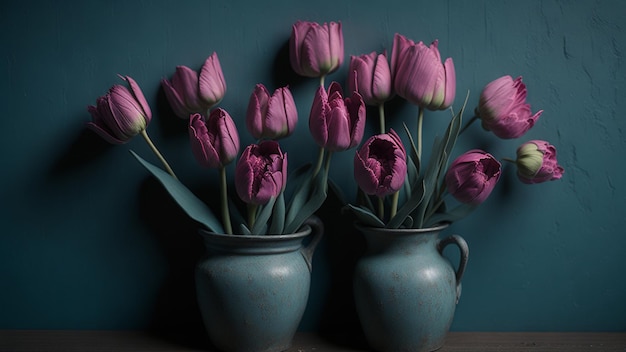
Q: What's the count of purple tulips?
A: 13